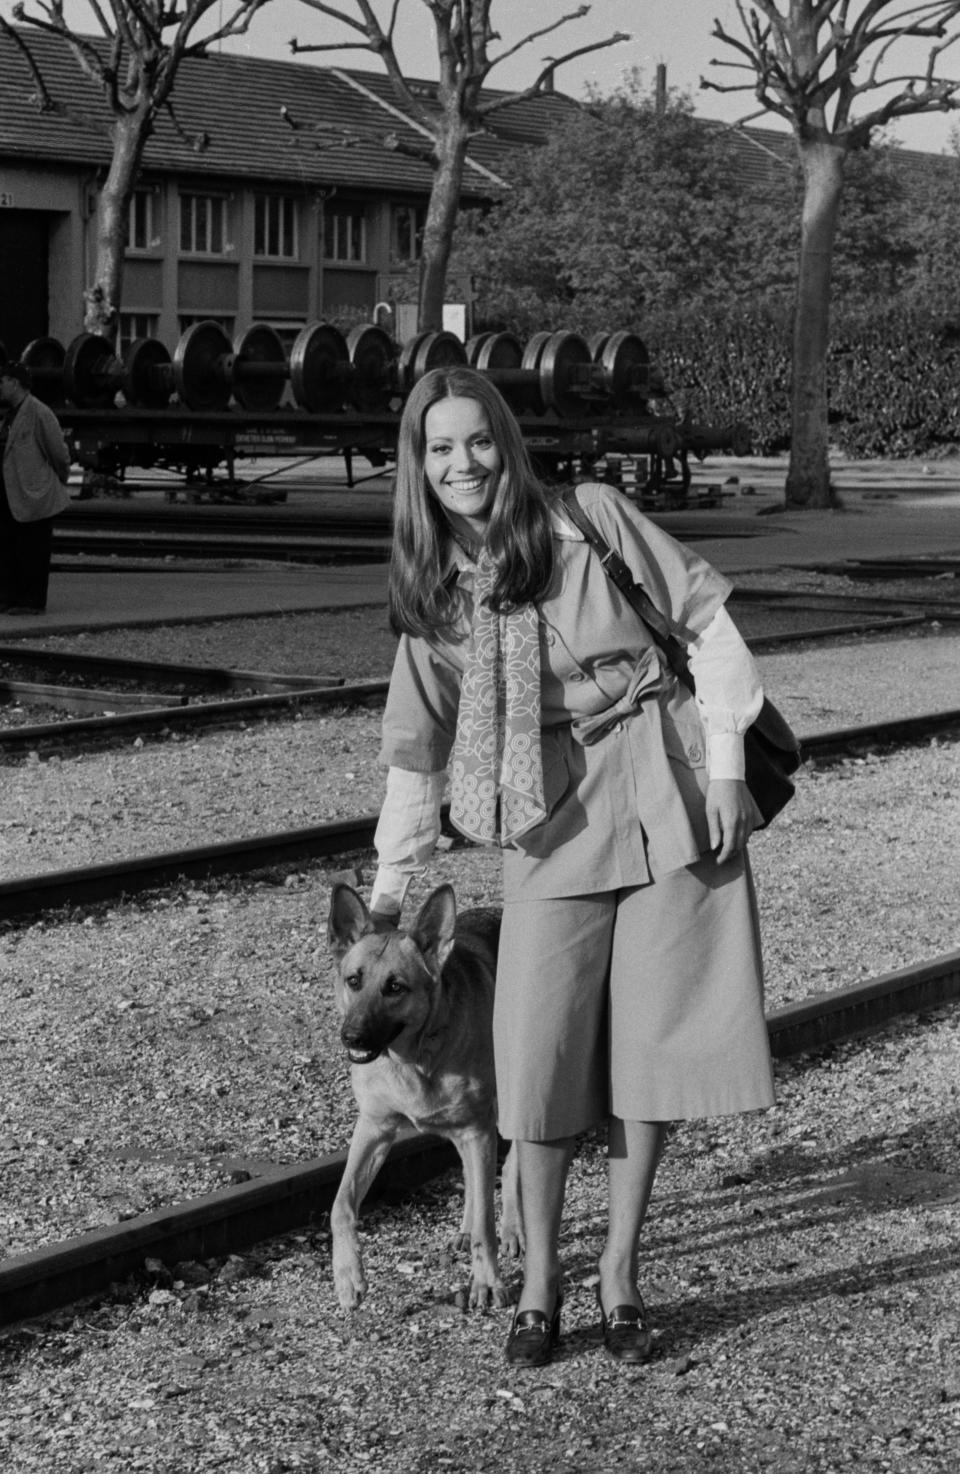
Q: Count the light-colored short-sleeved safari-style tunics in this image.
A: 1